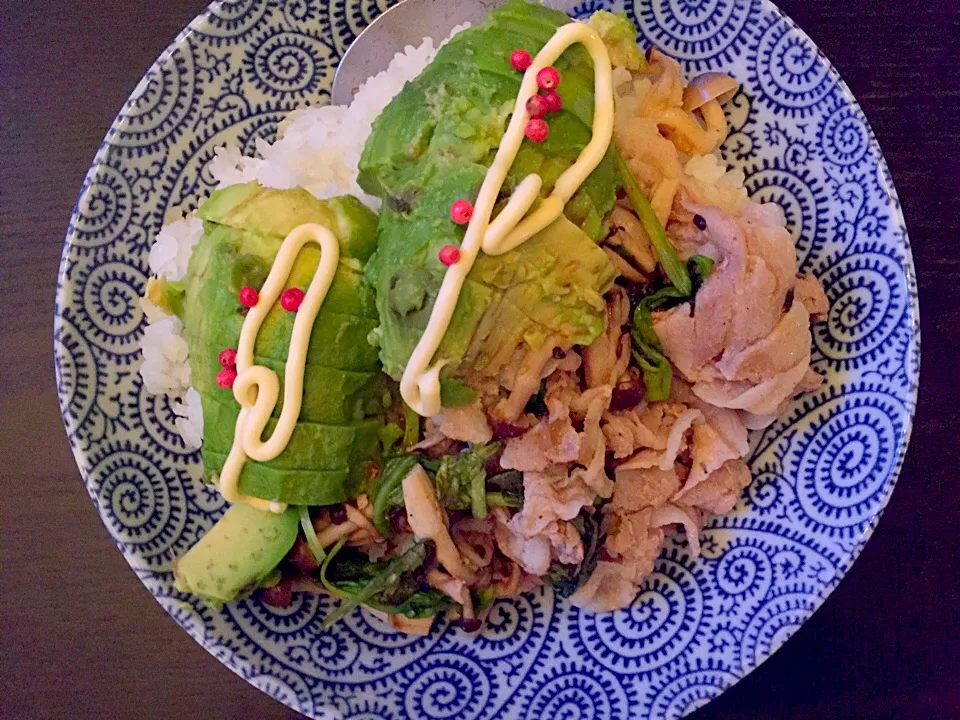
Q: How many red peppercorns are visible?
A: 11